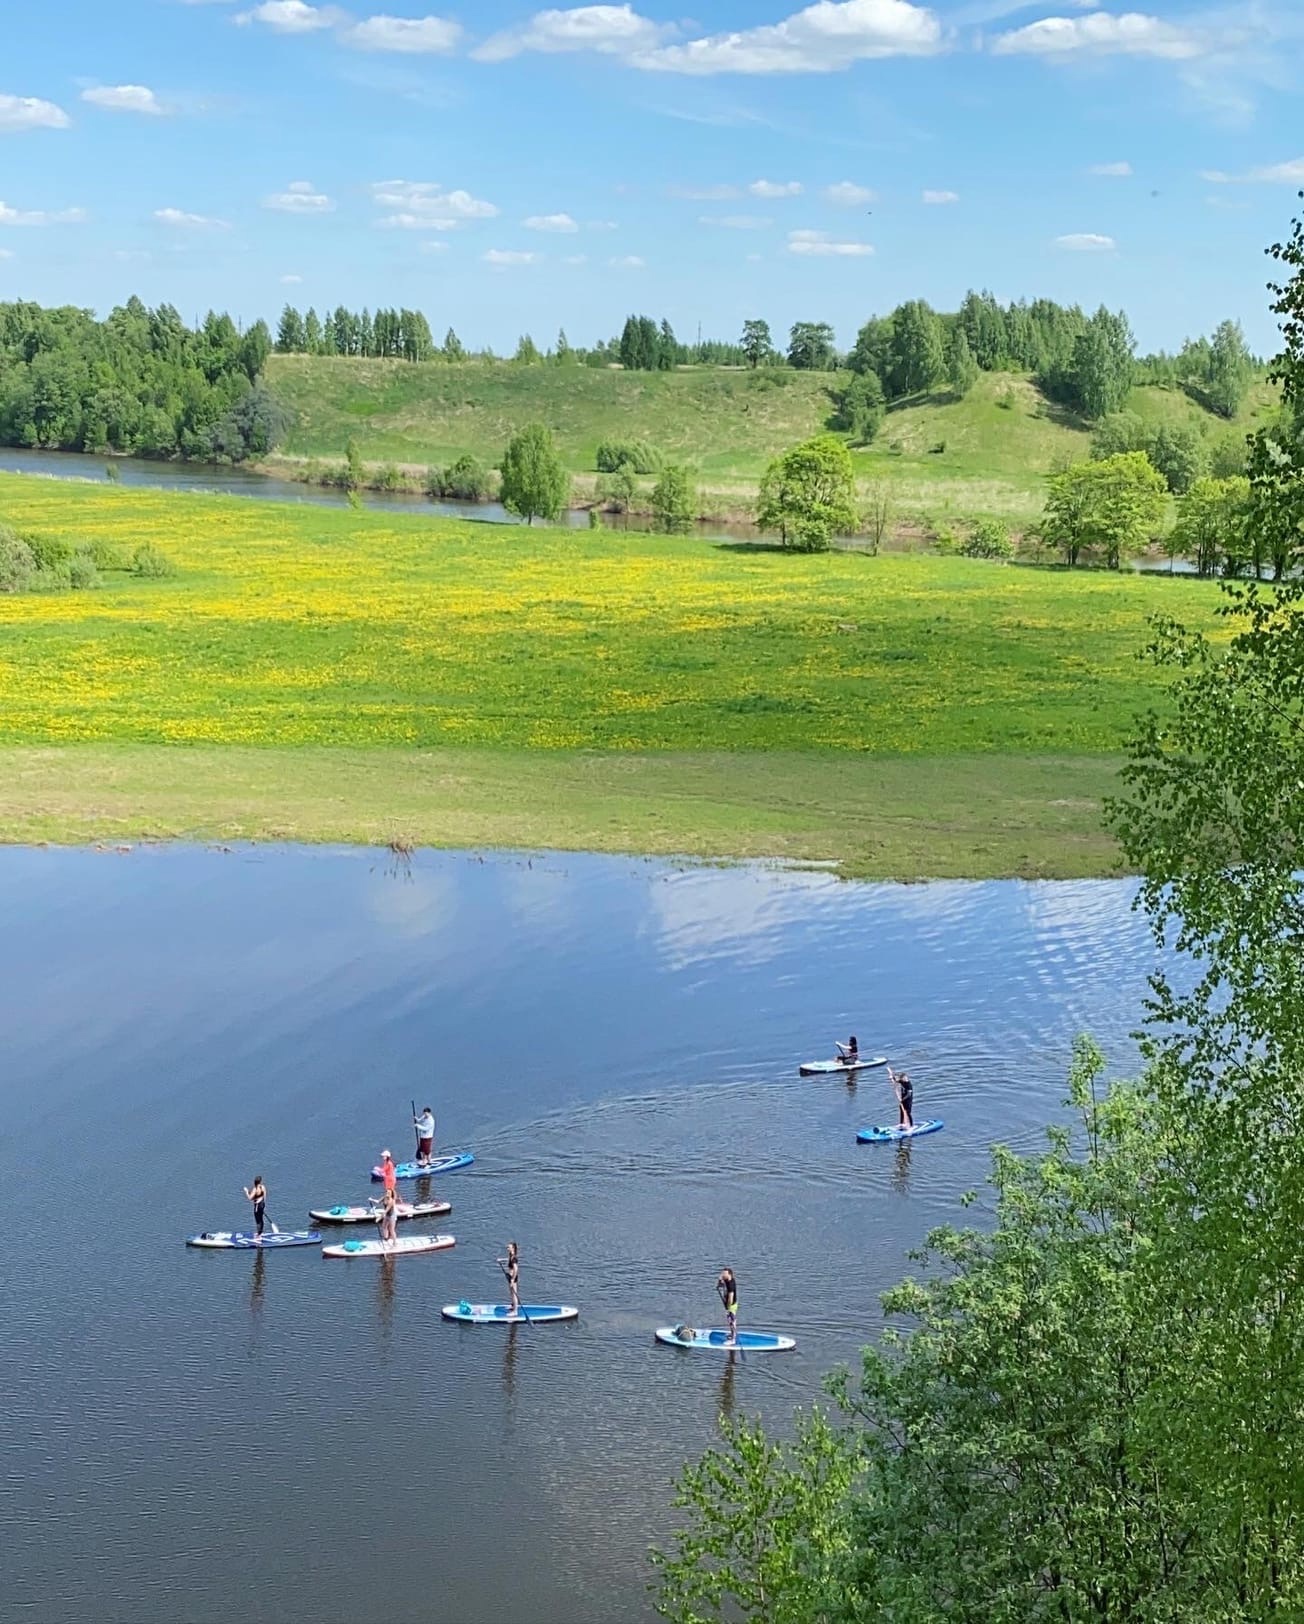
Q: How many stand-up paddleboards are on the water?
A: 8